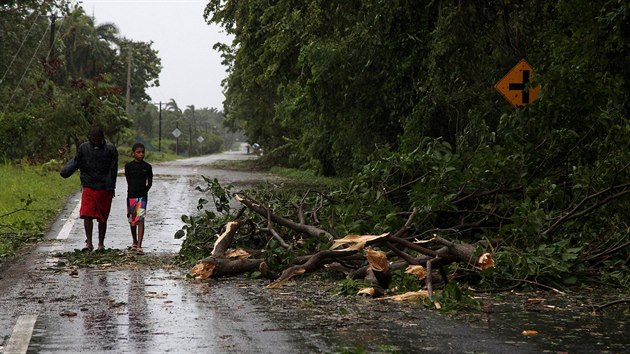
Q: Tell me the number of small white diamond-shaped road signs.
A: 2